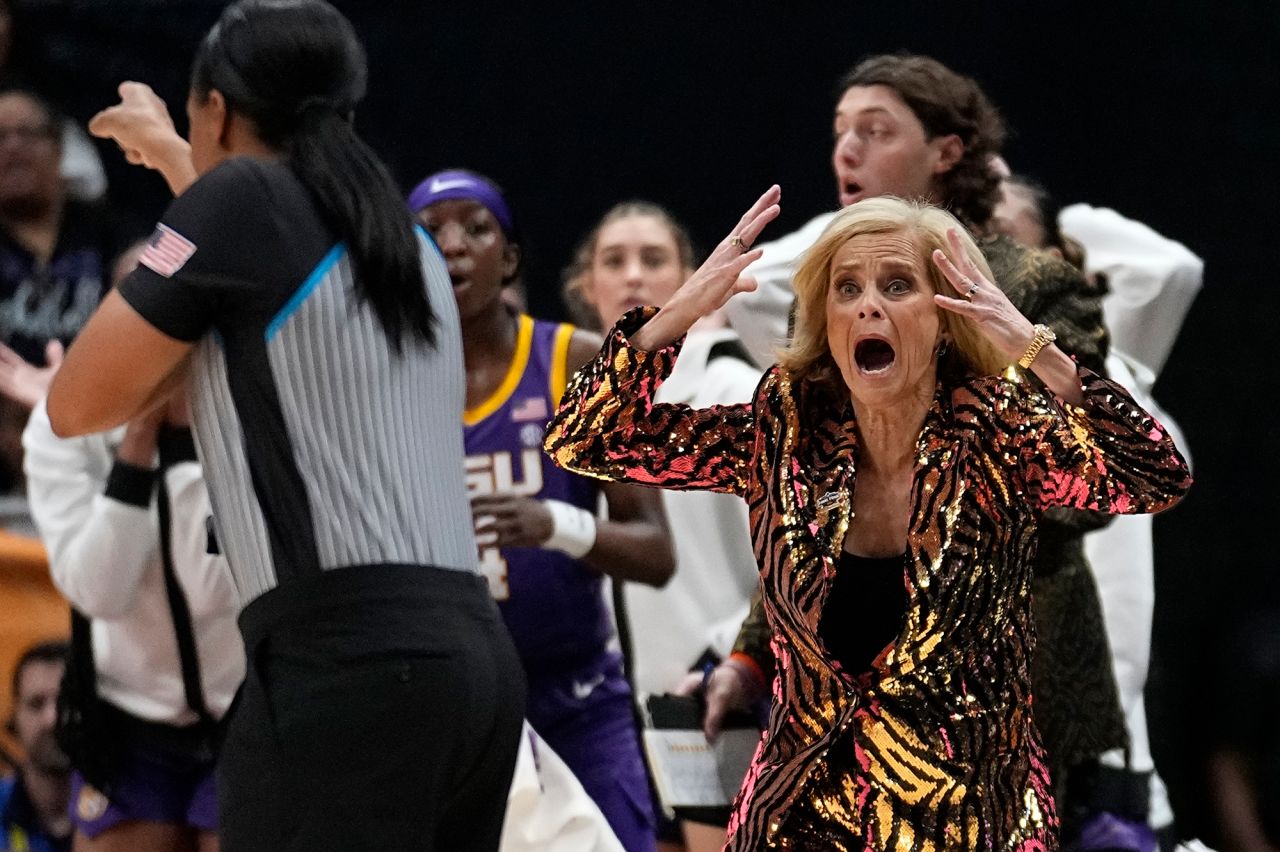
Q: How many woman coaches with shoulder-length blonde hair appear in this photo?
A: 1